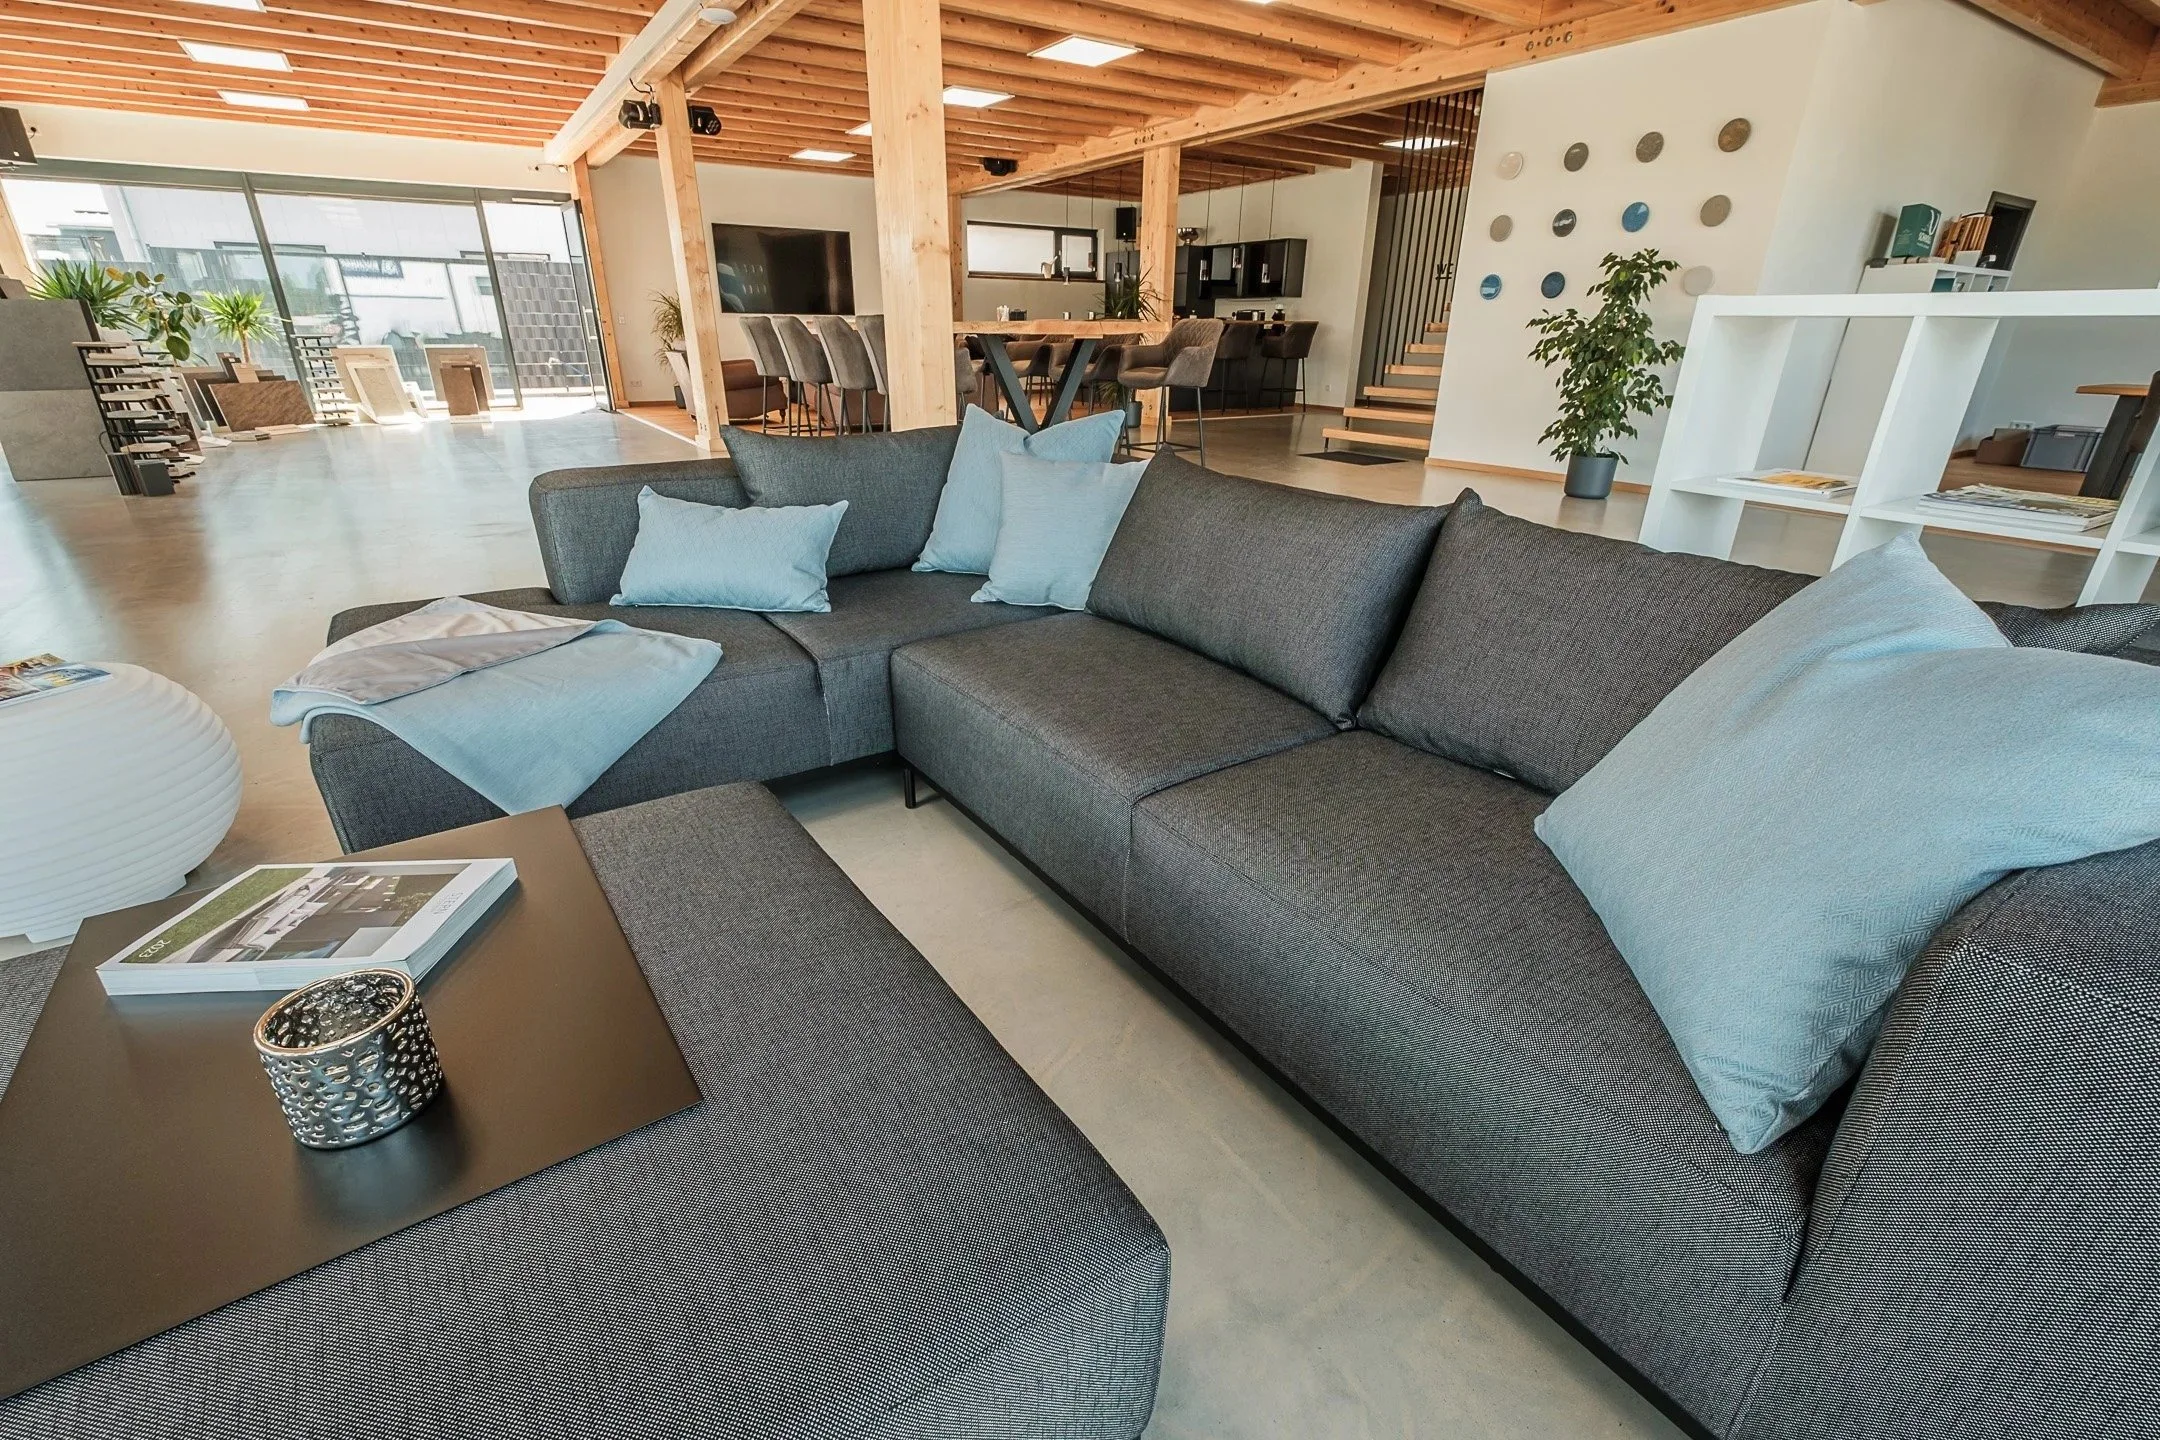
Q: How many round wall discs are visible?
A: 11